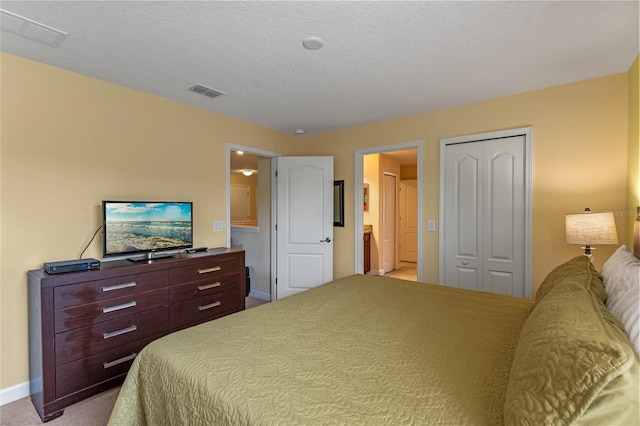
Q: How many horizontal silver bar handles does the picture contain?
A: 7